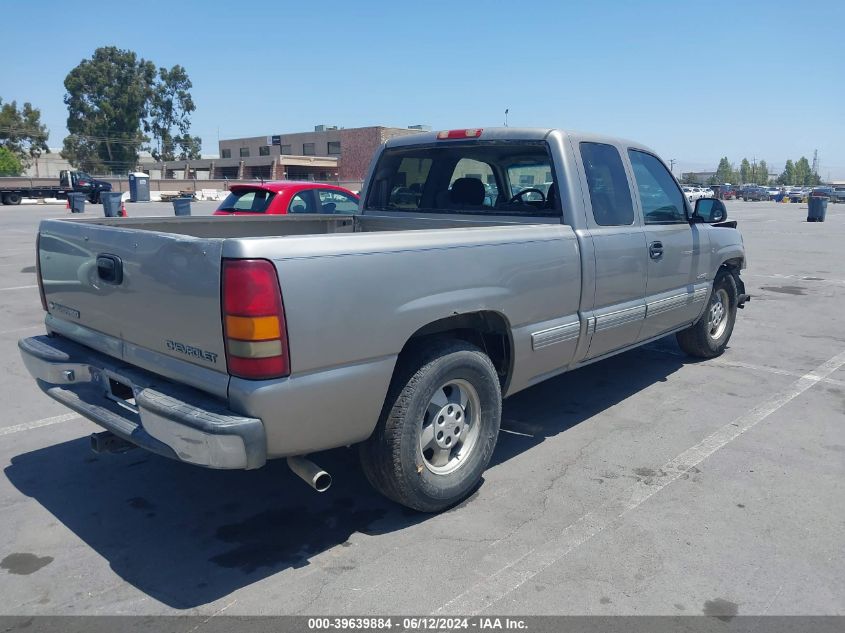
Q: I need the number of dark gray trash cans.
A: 4